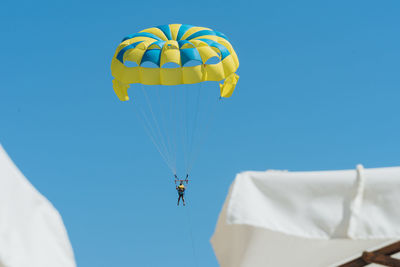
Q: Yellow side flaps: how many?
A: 2